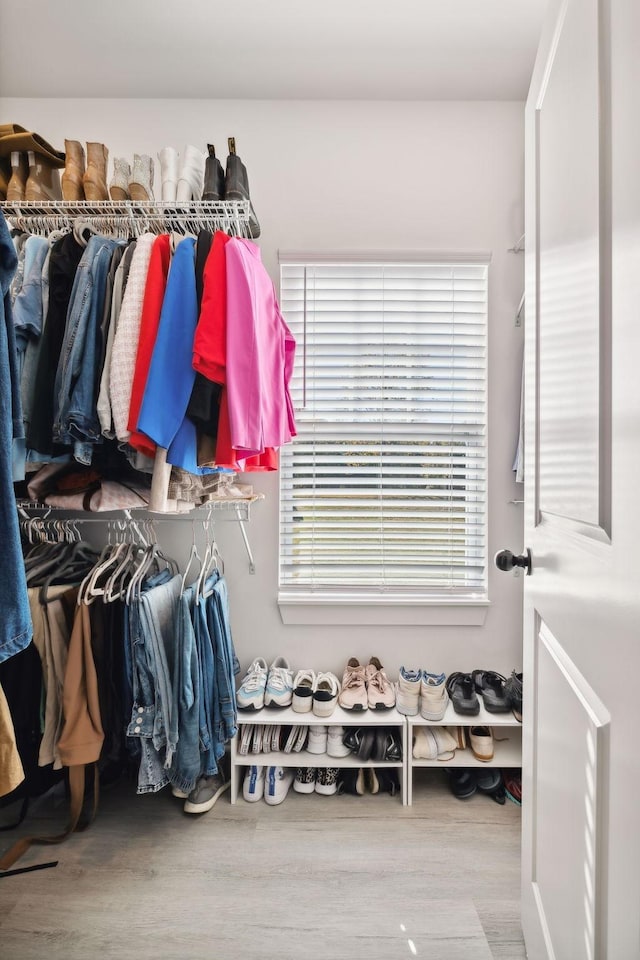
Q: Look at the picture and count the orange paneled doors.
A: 0